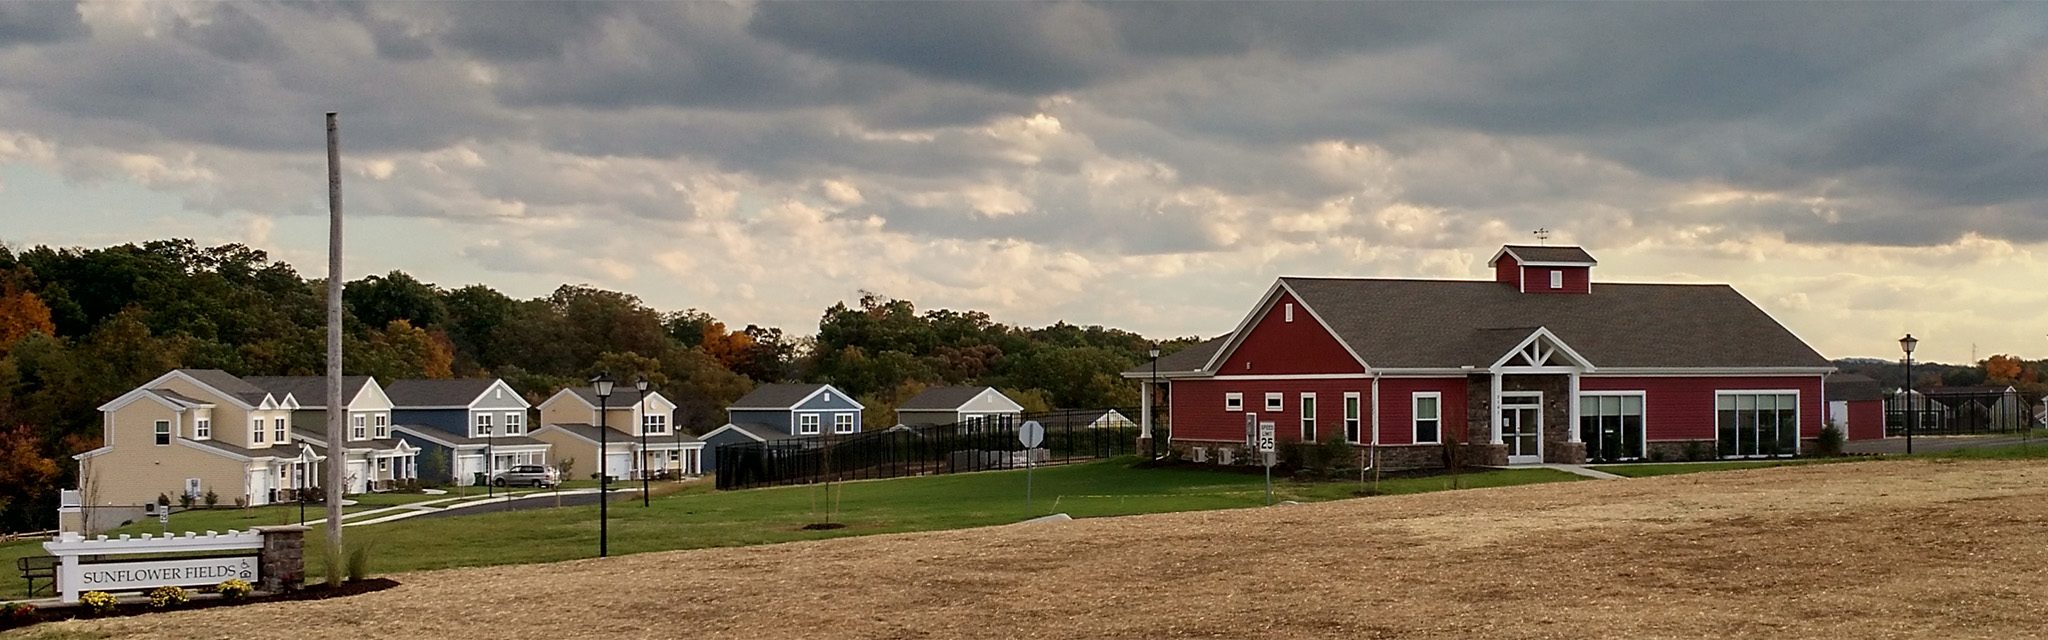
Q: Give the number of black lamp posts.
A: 7